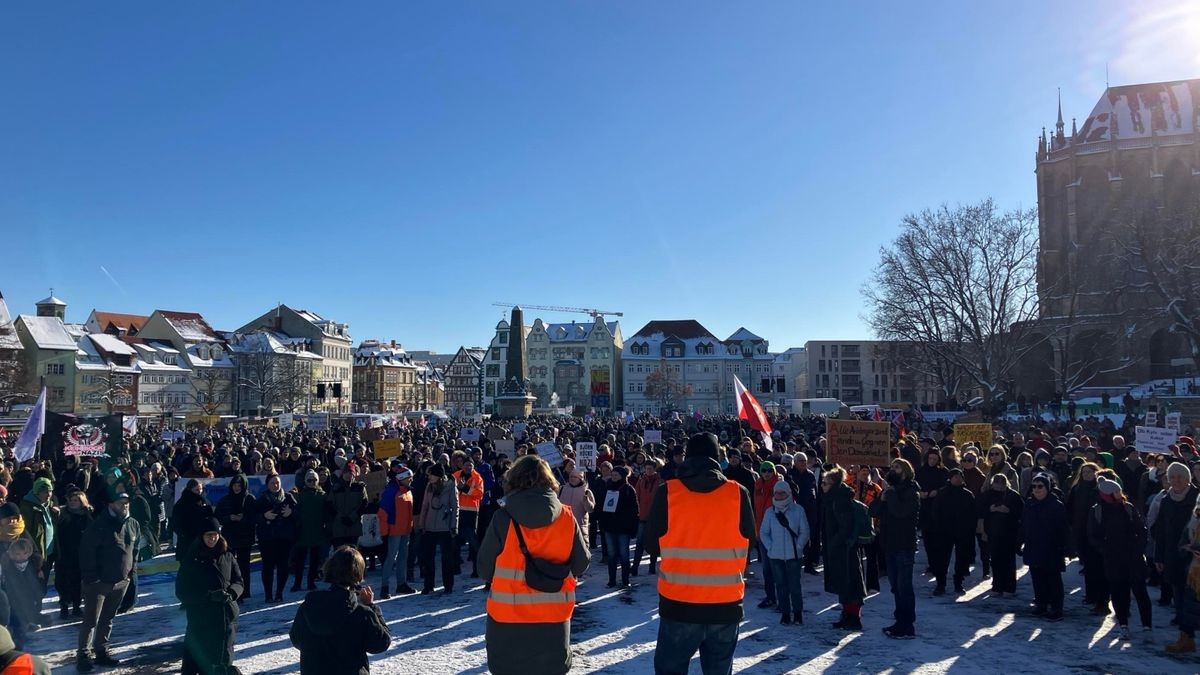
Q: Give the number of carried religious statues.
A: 0